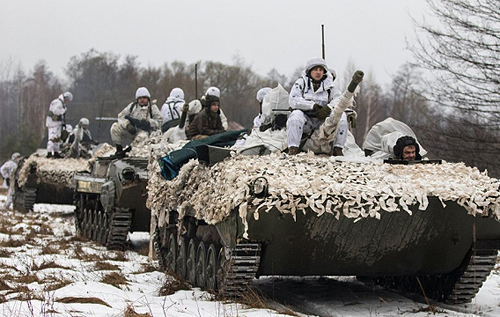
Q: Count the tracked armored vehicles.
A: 3